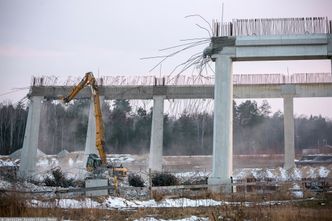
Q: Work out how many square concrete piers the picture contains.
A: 5